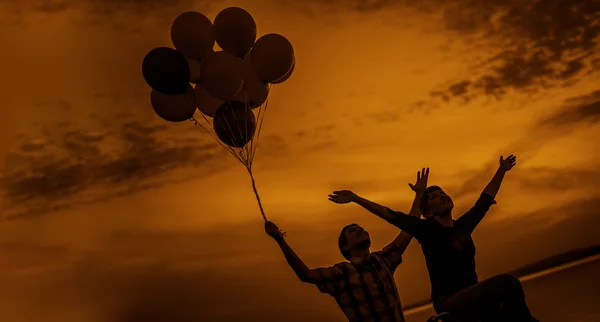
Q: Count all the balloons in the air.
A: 11